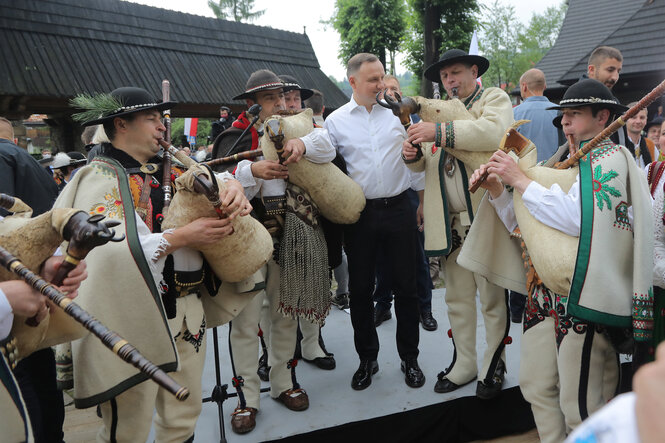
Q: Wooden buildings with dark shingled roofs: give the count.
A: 2